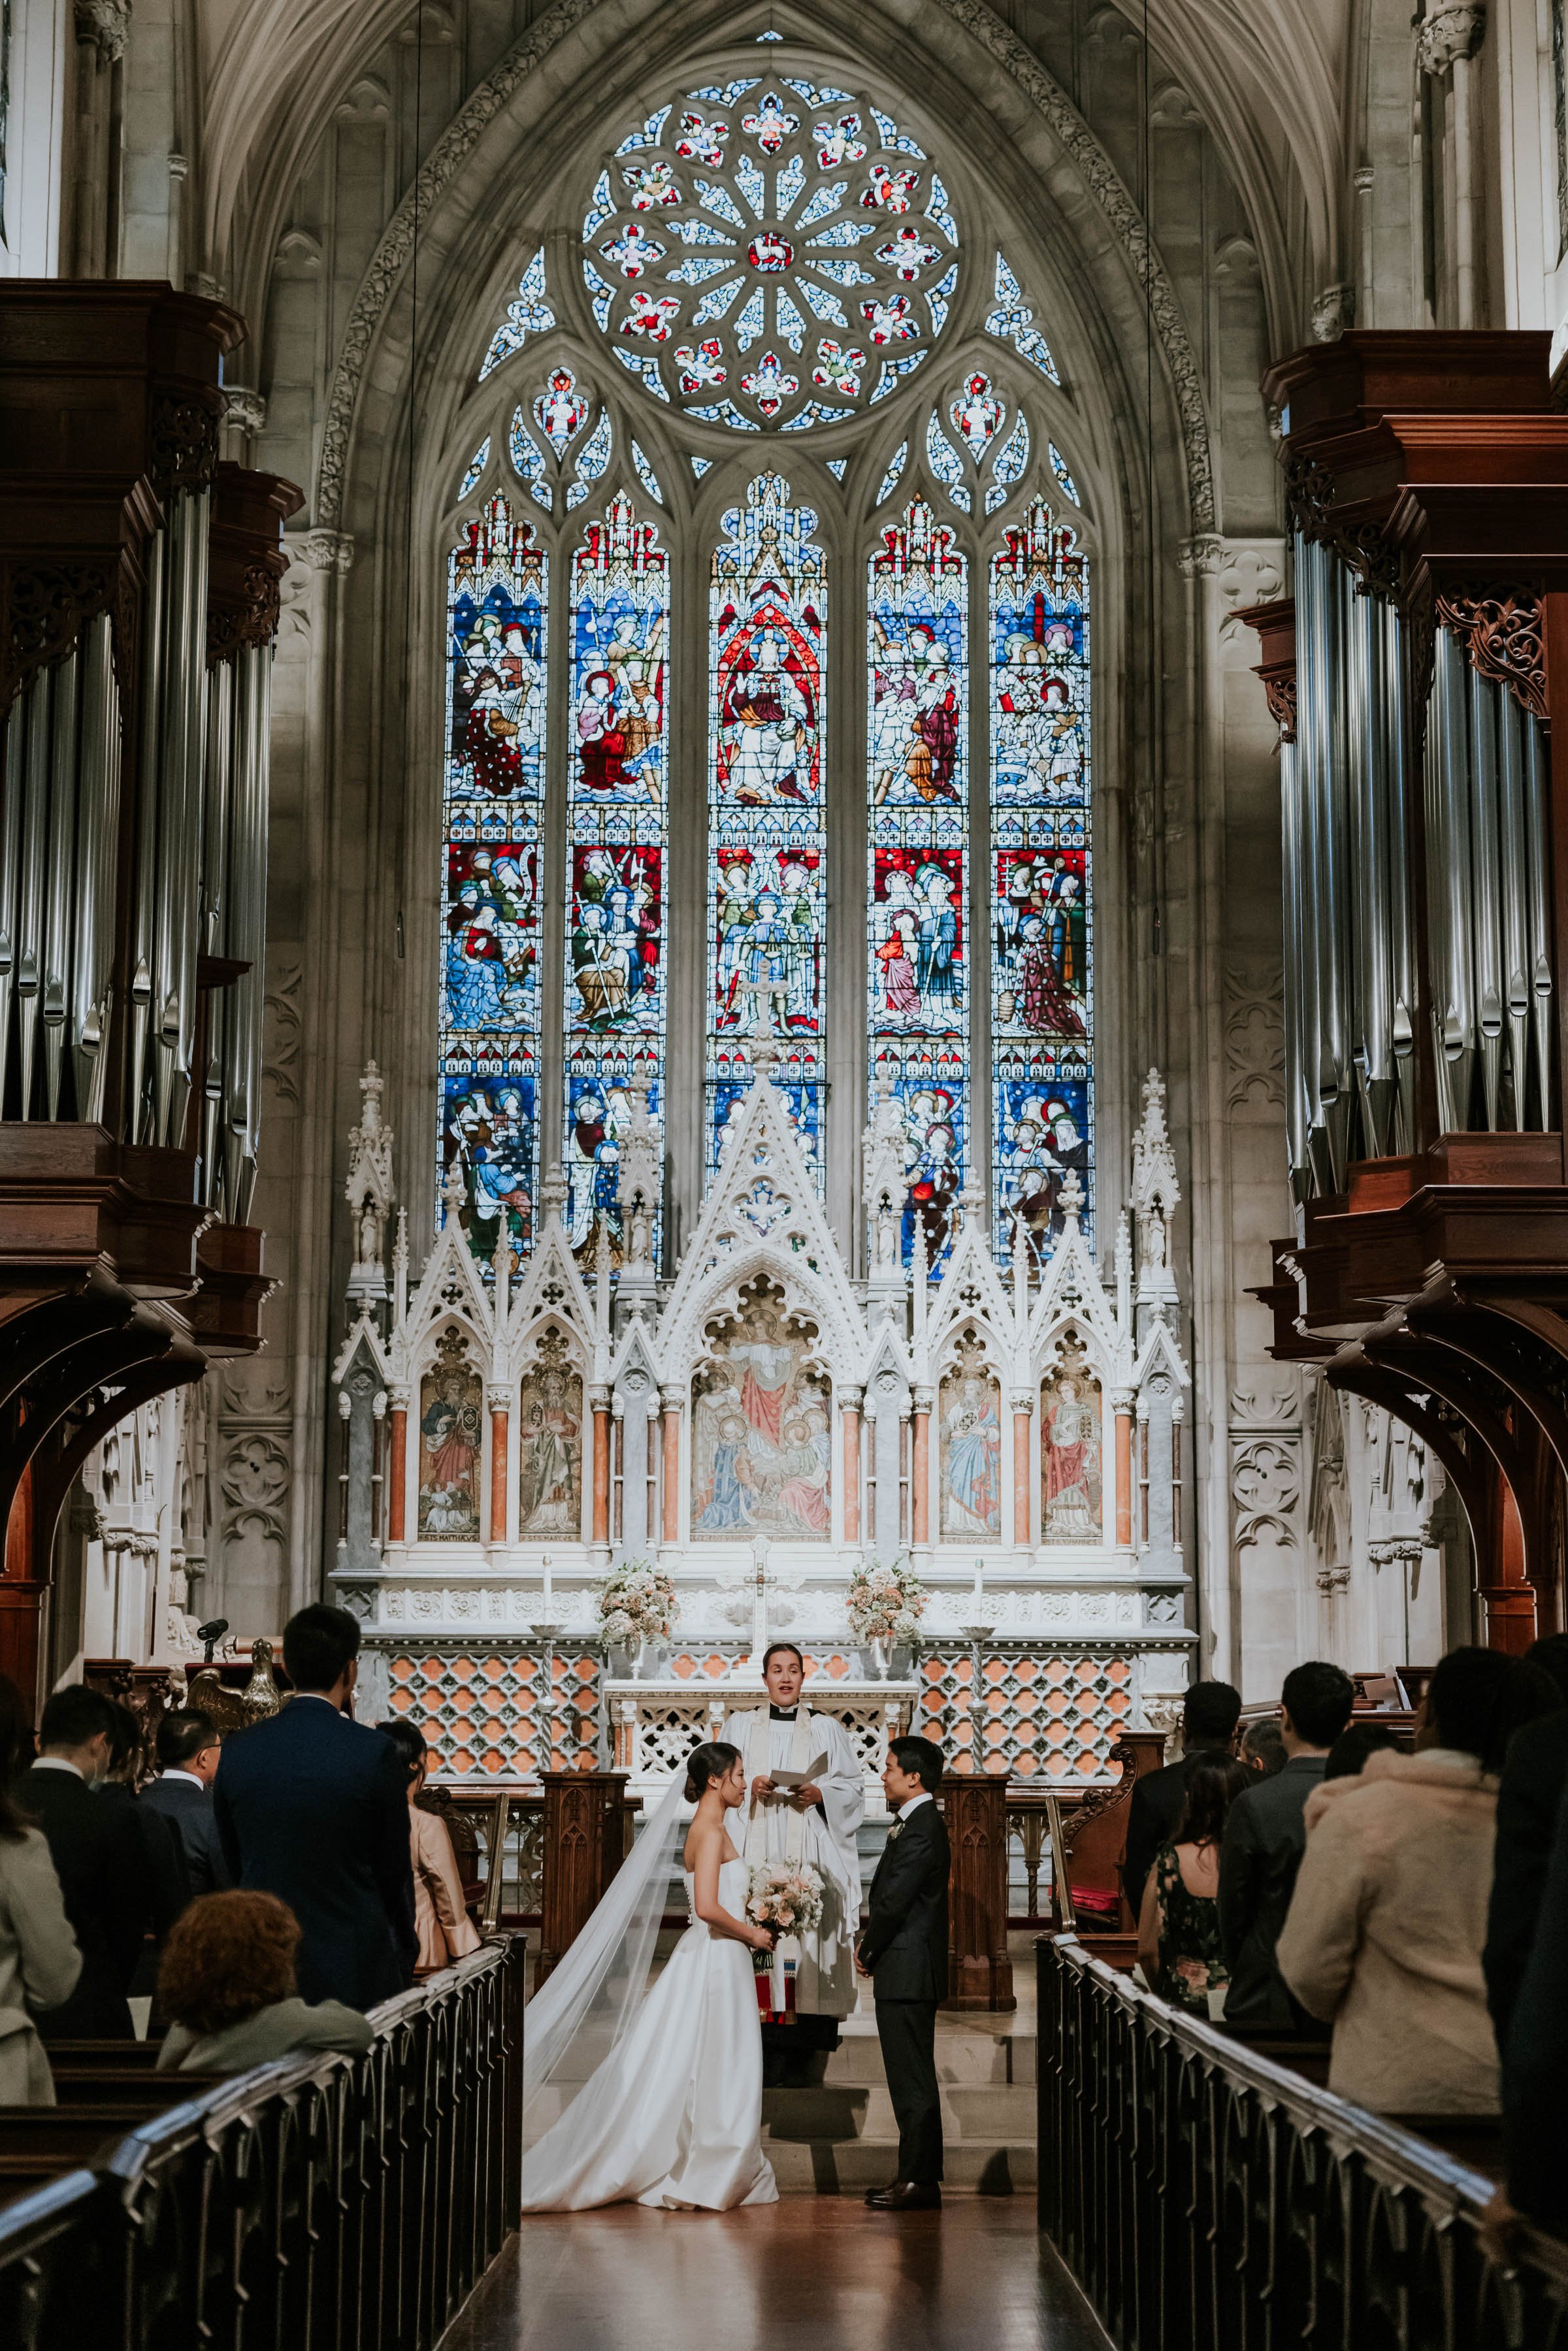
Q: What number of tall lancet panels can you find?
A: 5